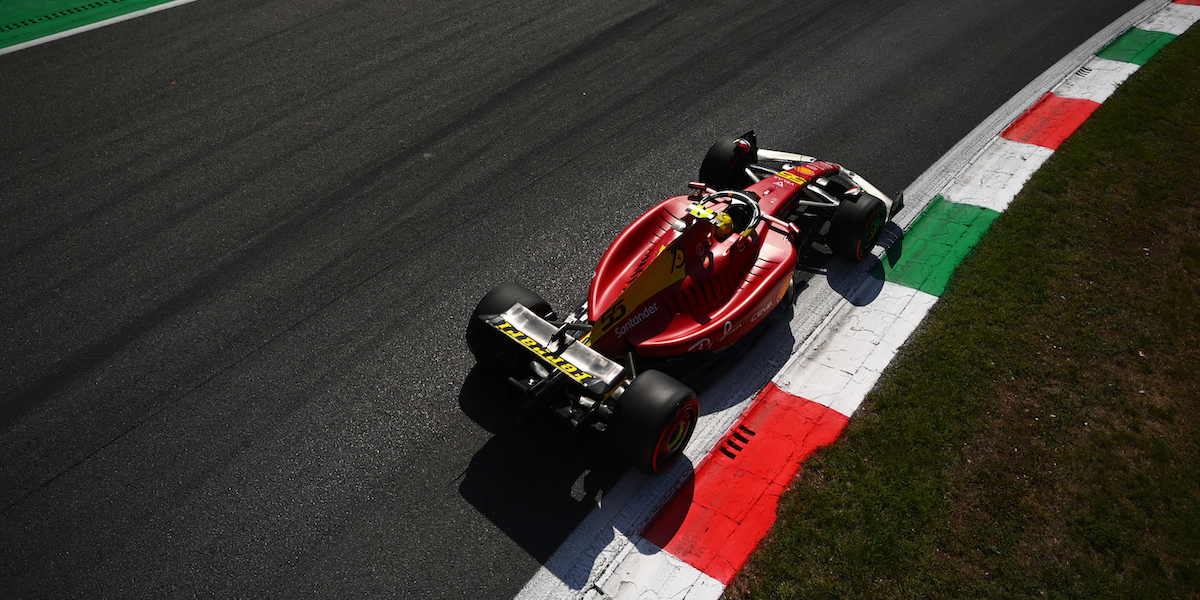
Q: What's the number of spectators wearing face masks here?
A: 0